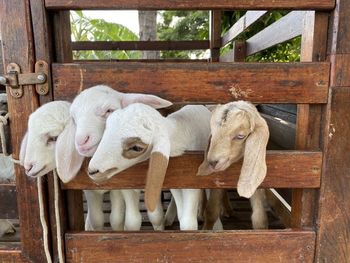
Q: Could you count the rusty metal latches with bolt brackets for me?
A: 1